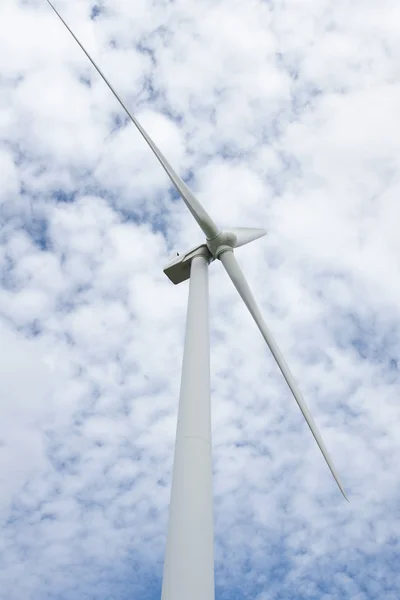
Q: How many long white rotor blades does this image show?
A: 3